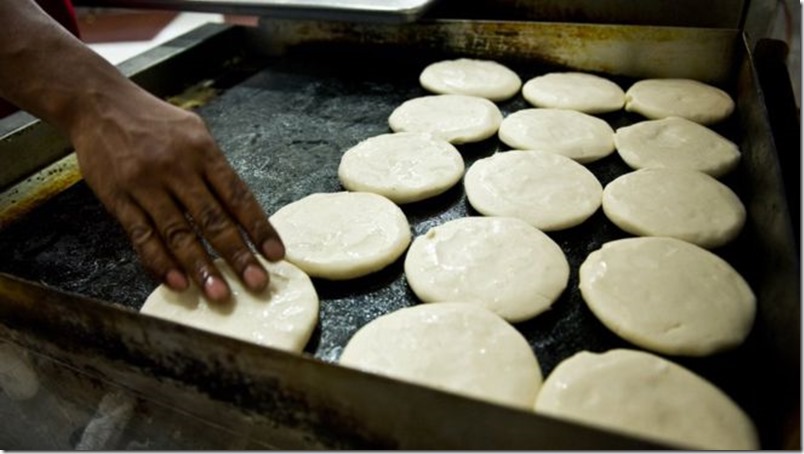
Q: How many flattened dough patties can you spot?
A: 15